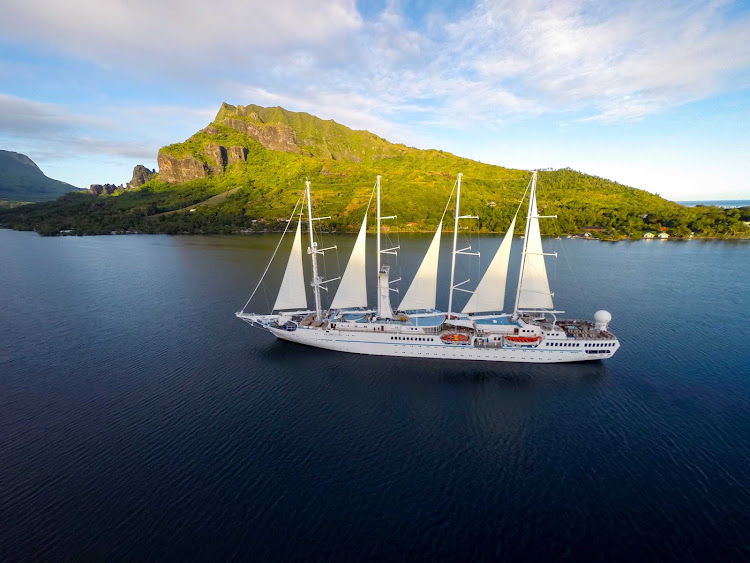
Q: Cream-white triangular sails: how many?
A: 5